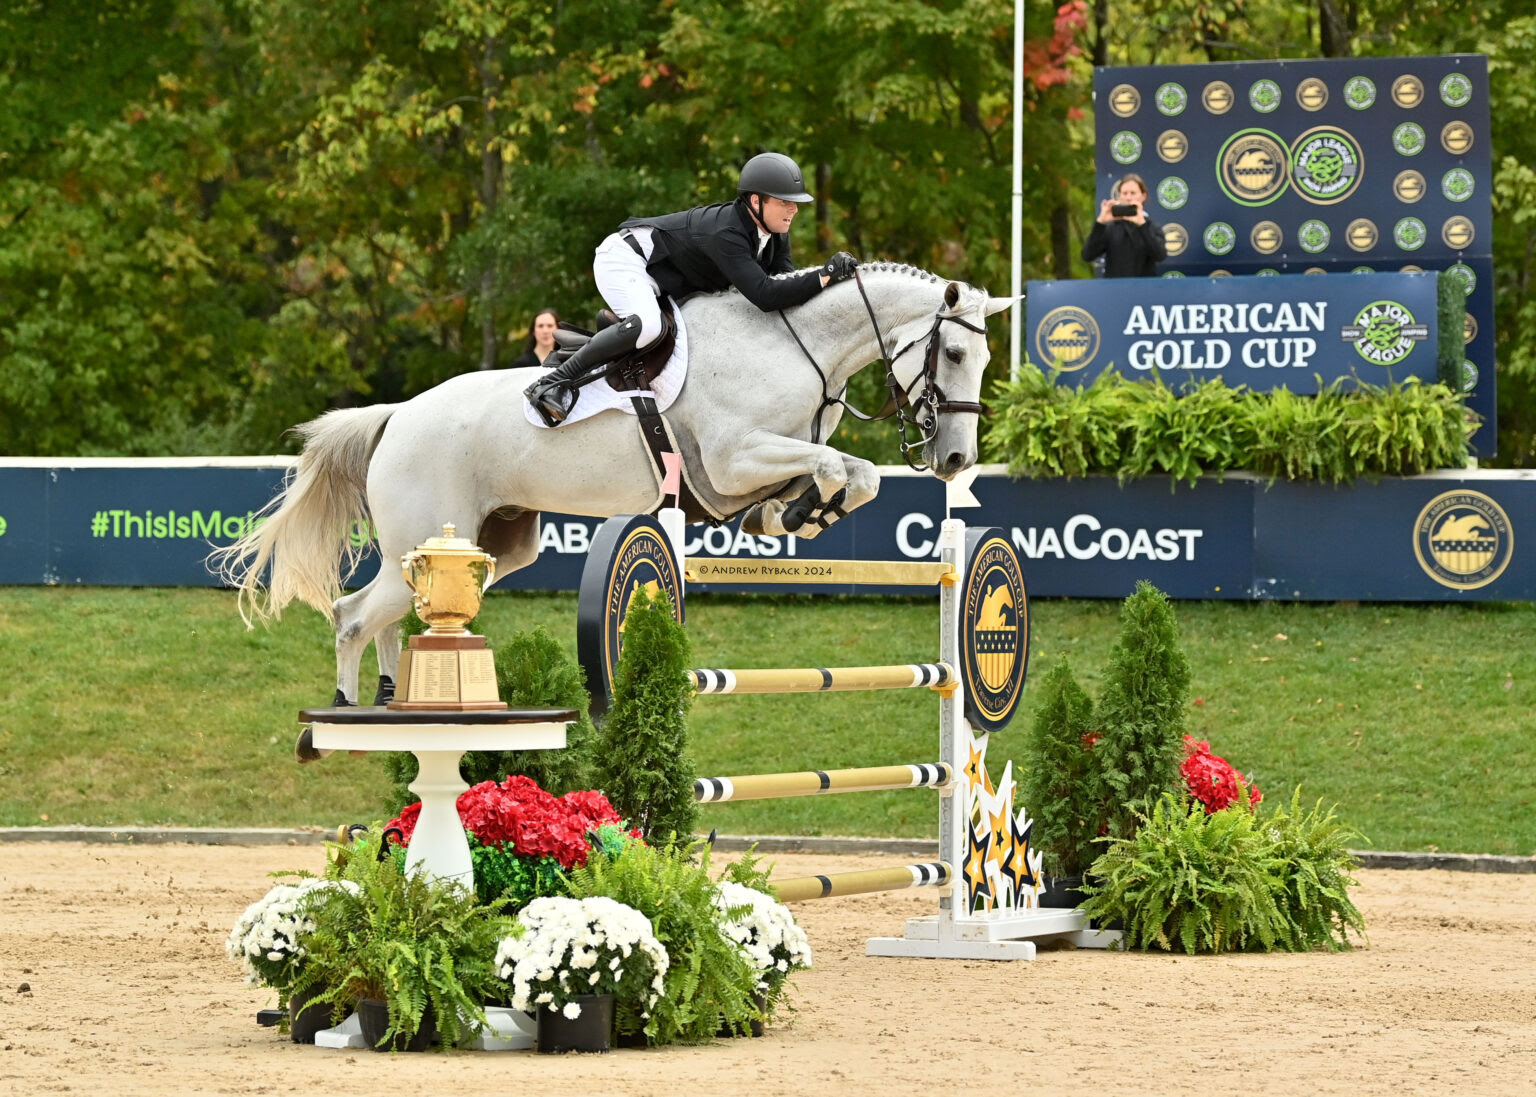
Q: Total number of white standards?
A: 2